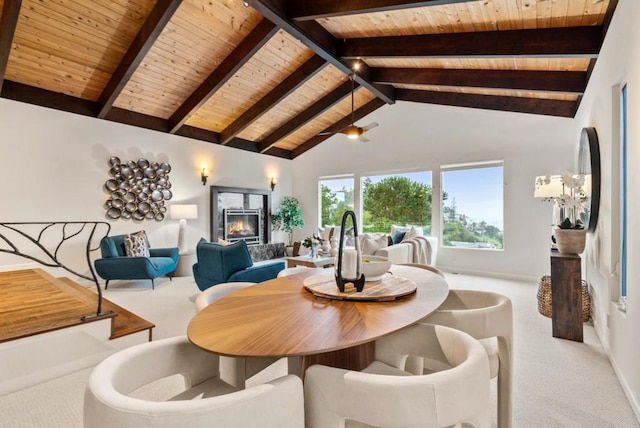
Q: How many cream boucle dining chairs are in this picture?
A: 6